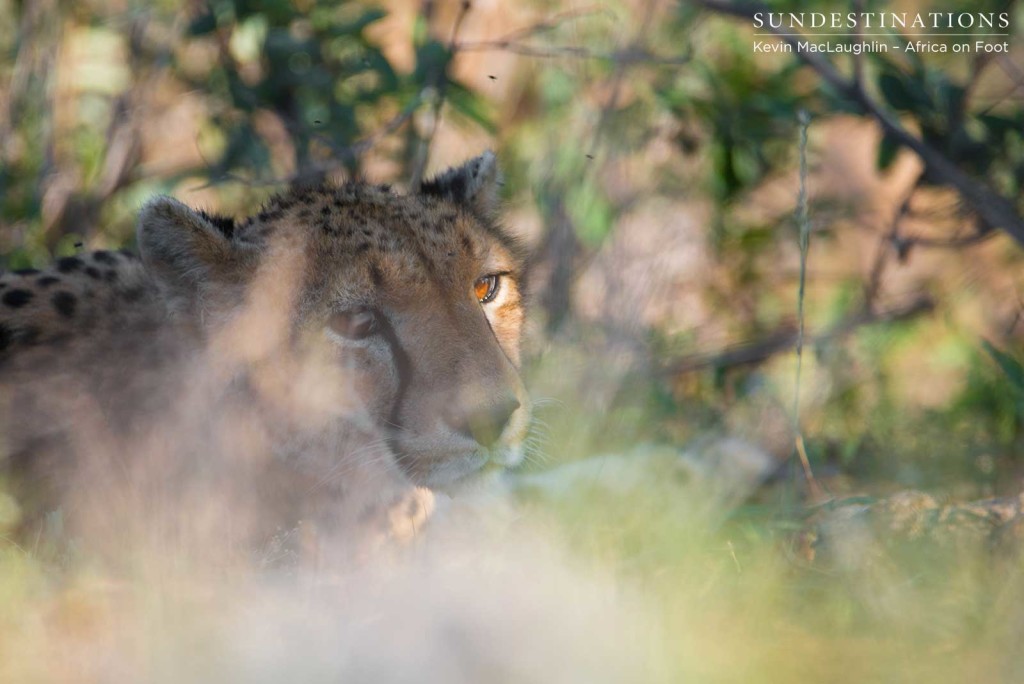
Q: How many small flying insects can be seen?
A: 4